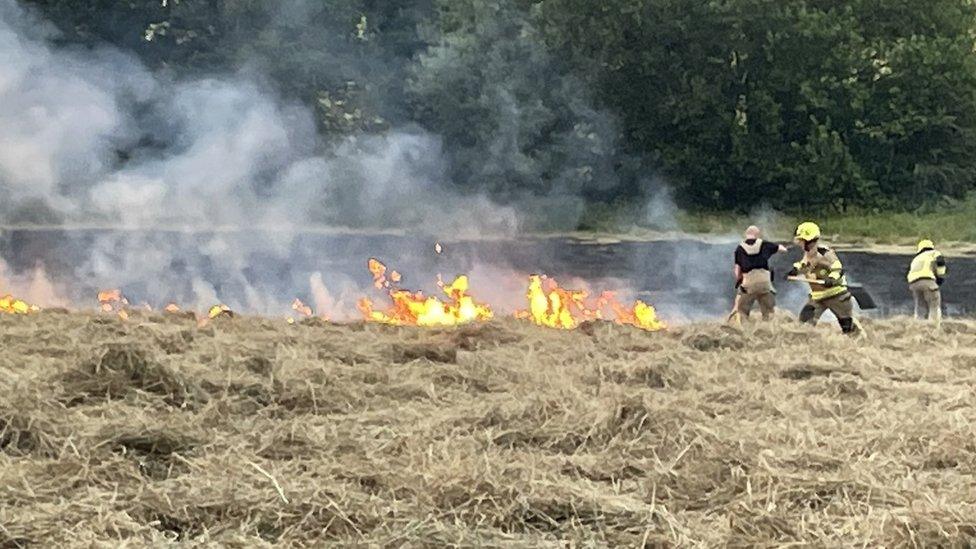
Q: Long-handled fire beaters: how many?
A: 1